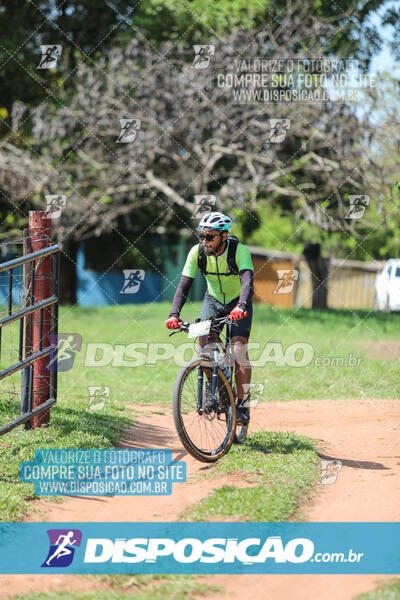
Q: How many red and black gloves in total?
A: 2